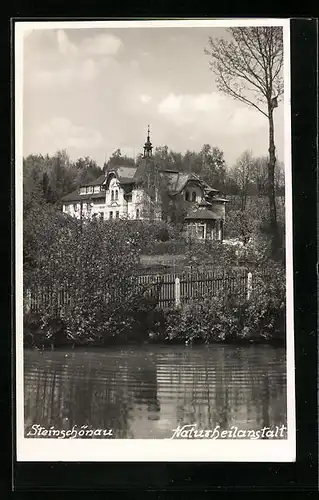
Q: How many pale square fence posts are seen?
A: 2